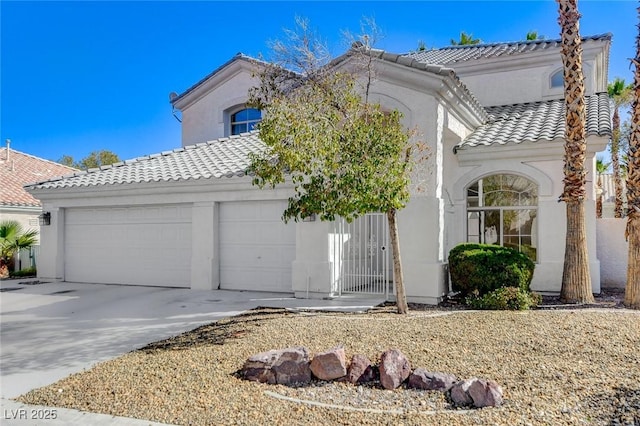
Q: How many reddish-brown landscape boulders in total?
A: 6